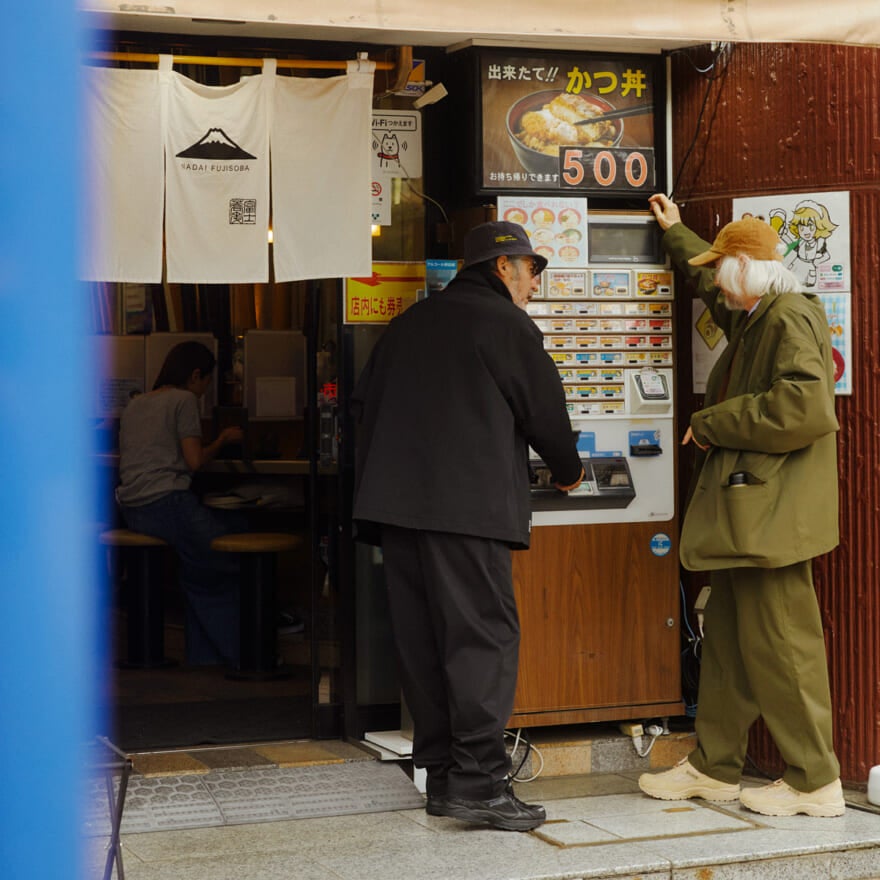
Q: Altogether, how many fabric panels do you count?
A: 3